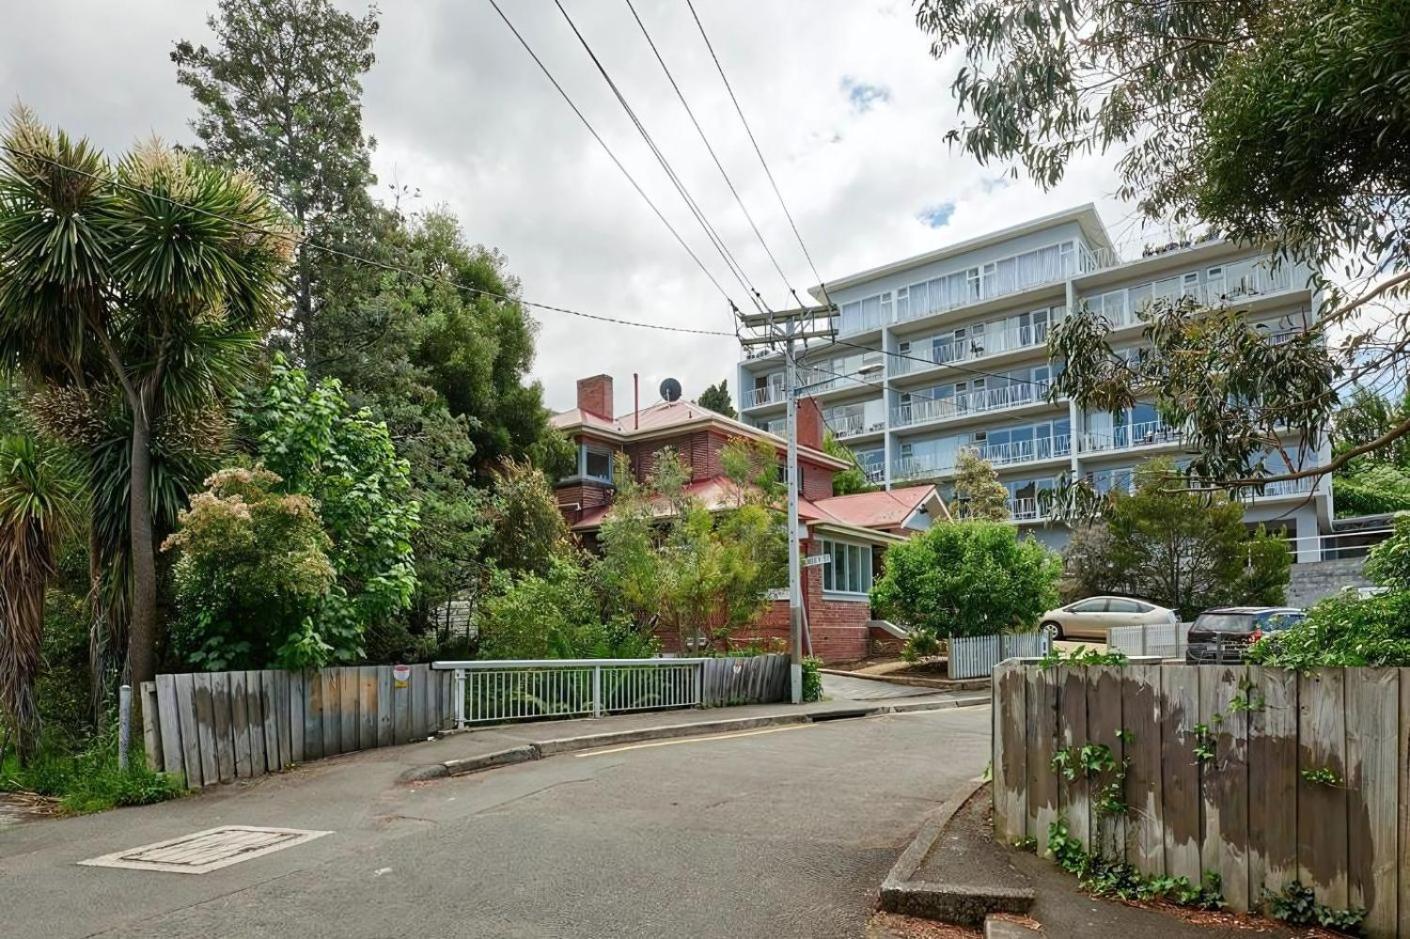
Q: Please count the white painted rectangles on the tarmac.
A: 1